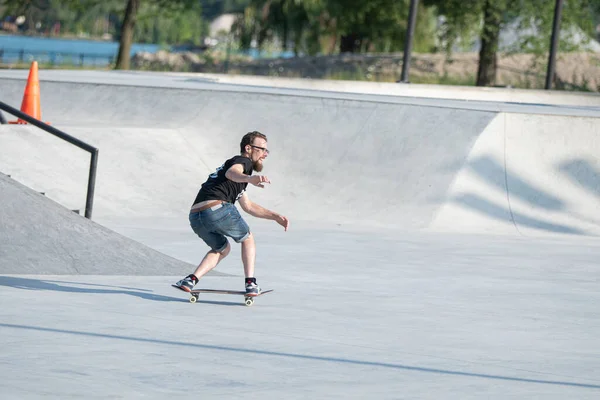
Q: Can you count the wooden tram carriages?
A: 0